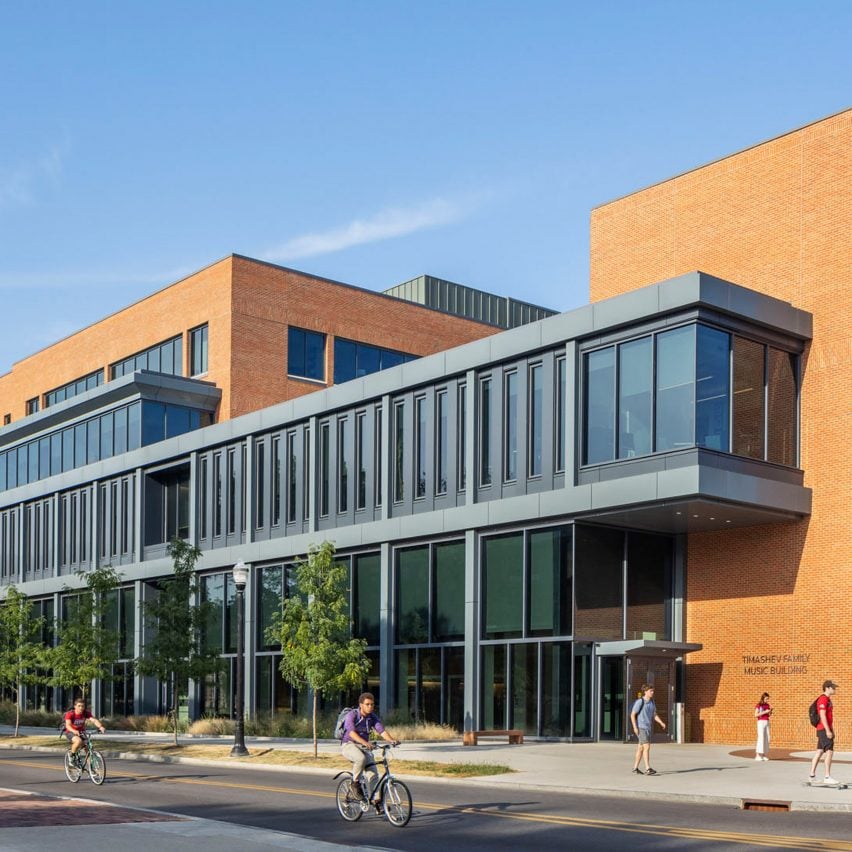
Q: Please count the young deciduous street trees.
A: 4